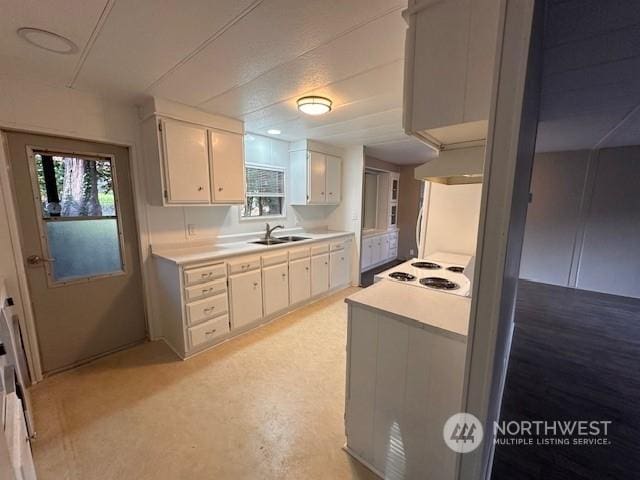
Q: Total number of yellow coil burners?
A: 0